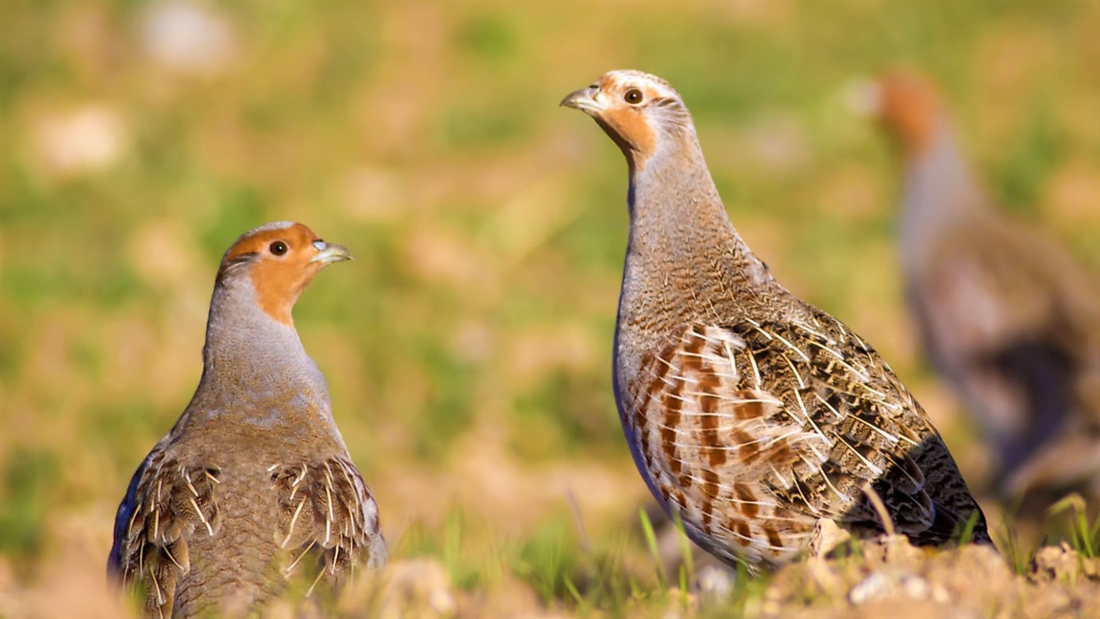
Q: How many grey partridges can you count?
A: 3